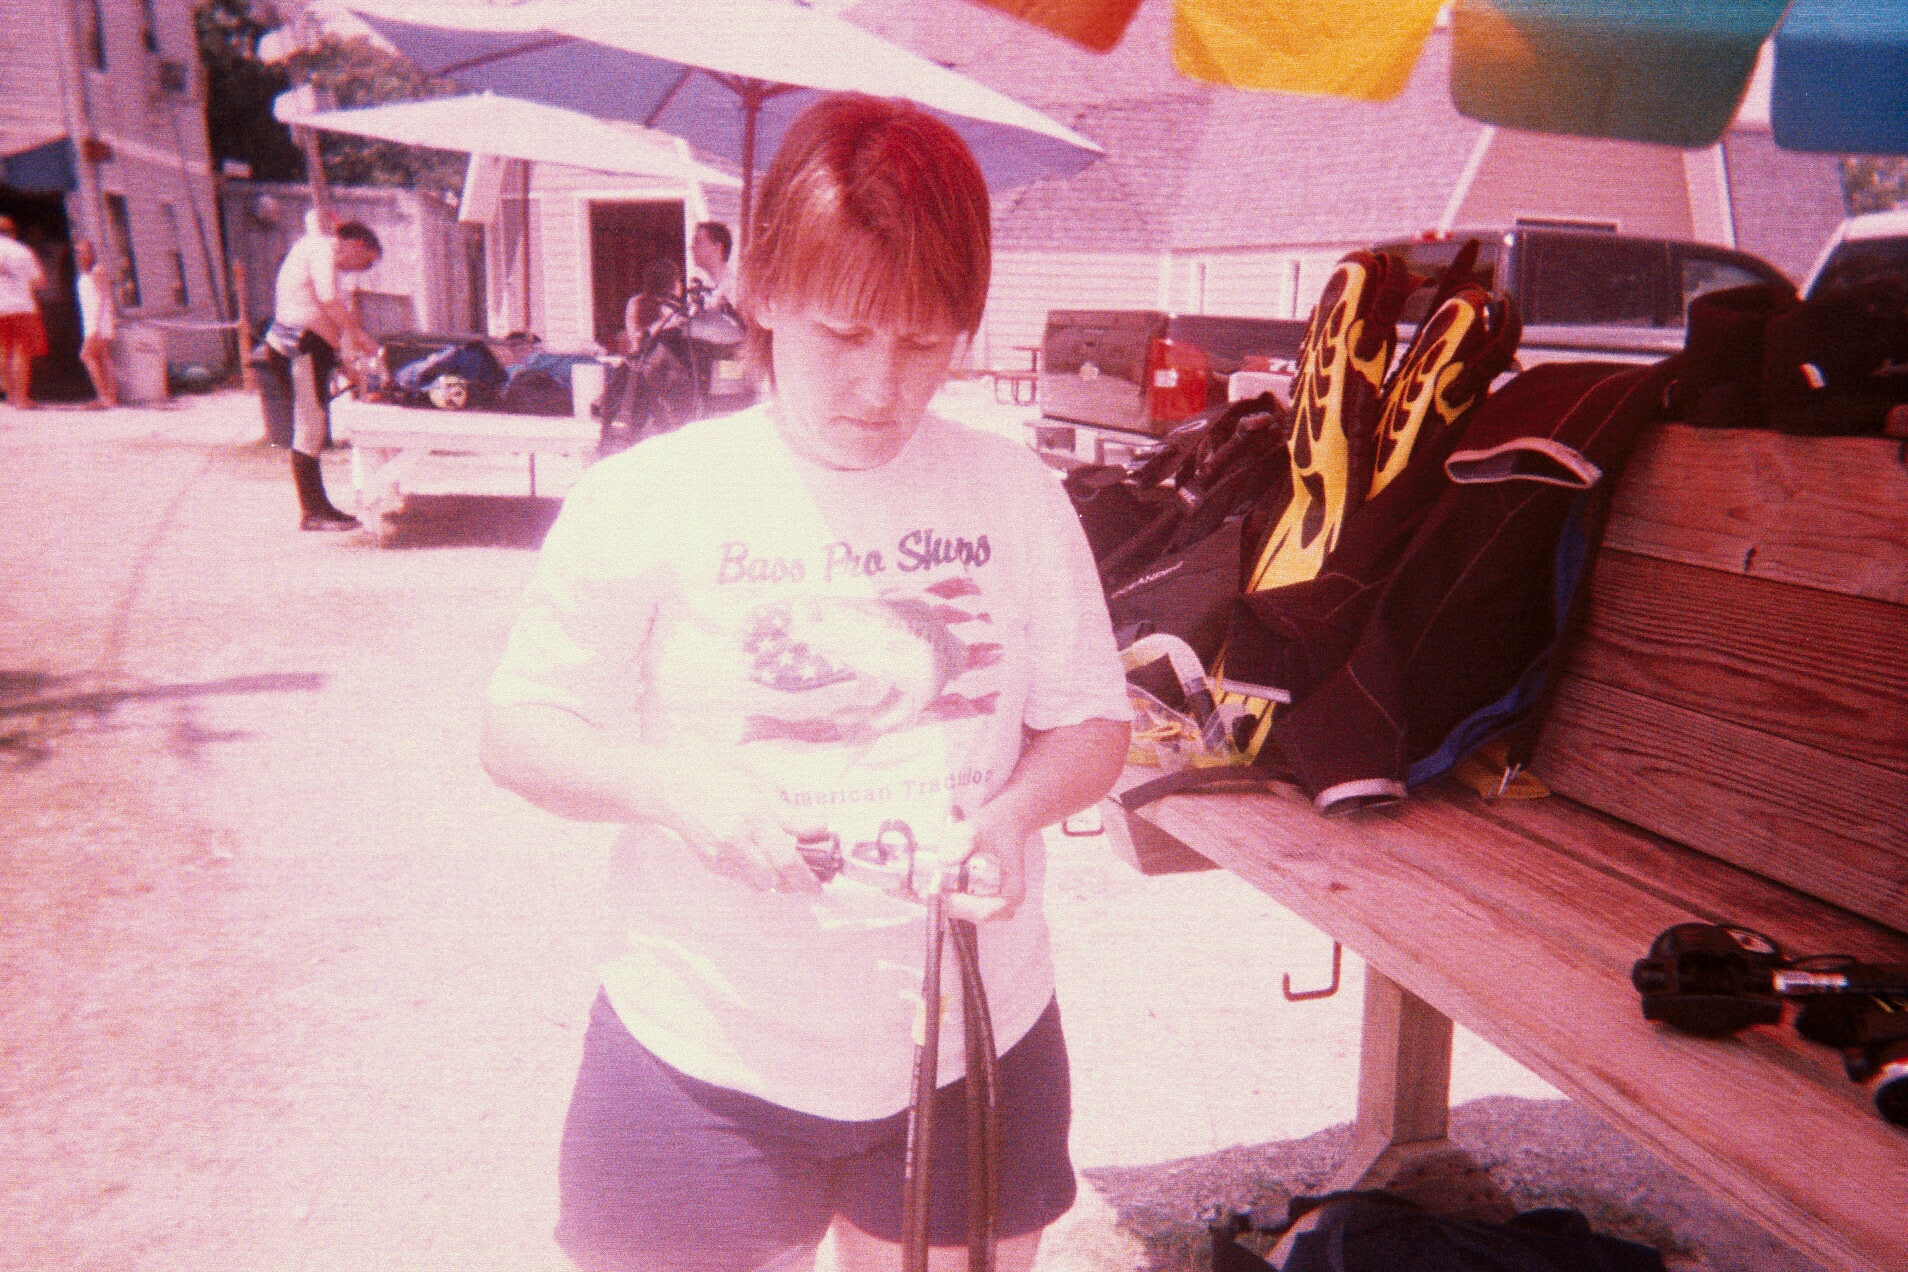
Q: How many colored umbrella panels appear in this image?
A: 4